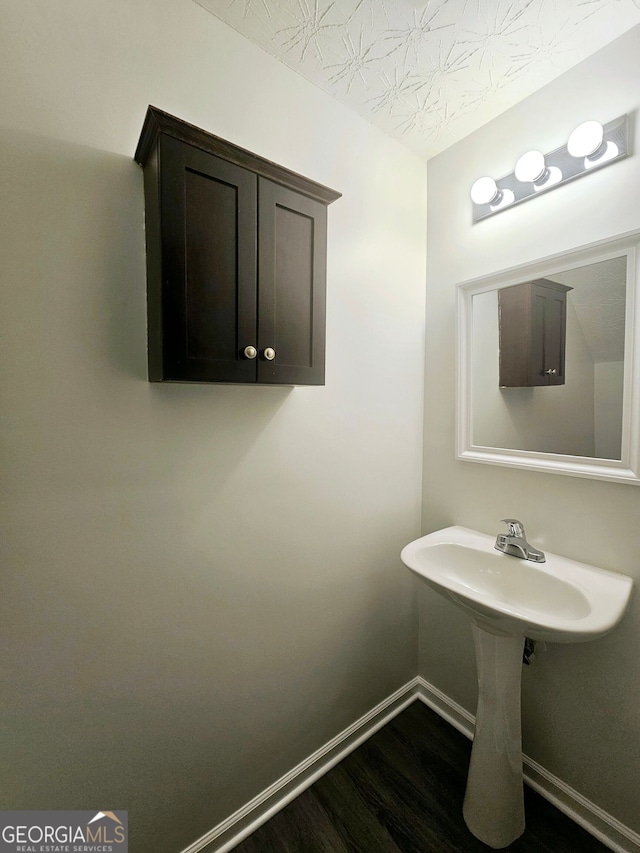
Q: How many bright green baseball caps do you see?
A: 0